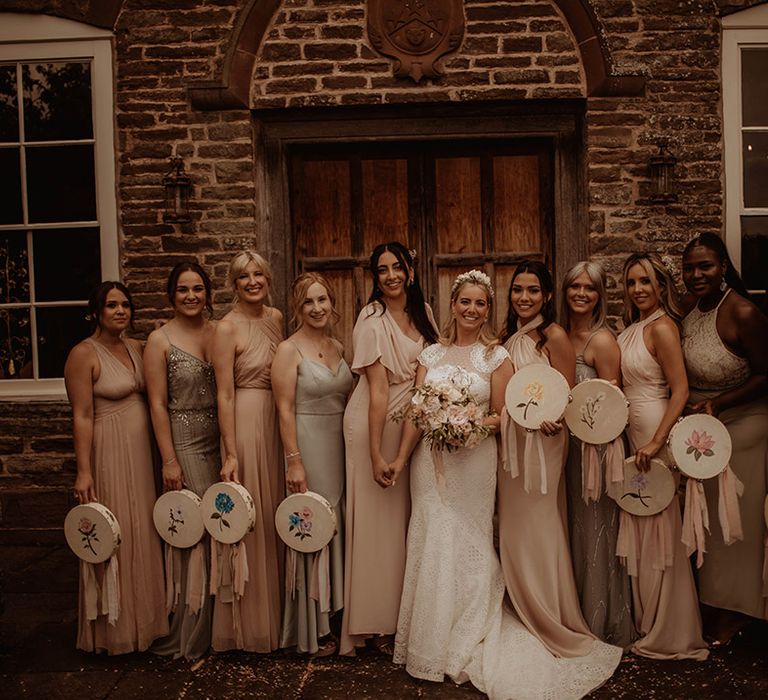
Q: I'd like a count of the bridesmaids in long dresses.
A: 9